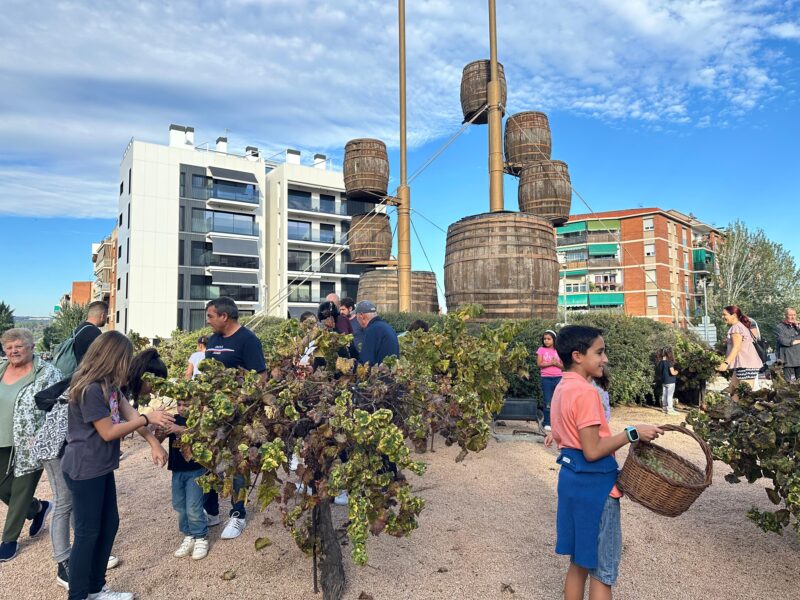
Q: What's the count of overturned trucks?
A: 0